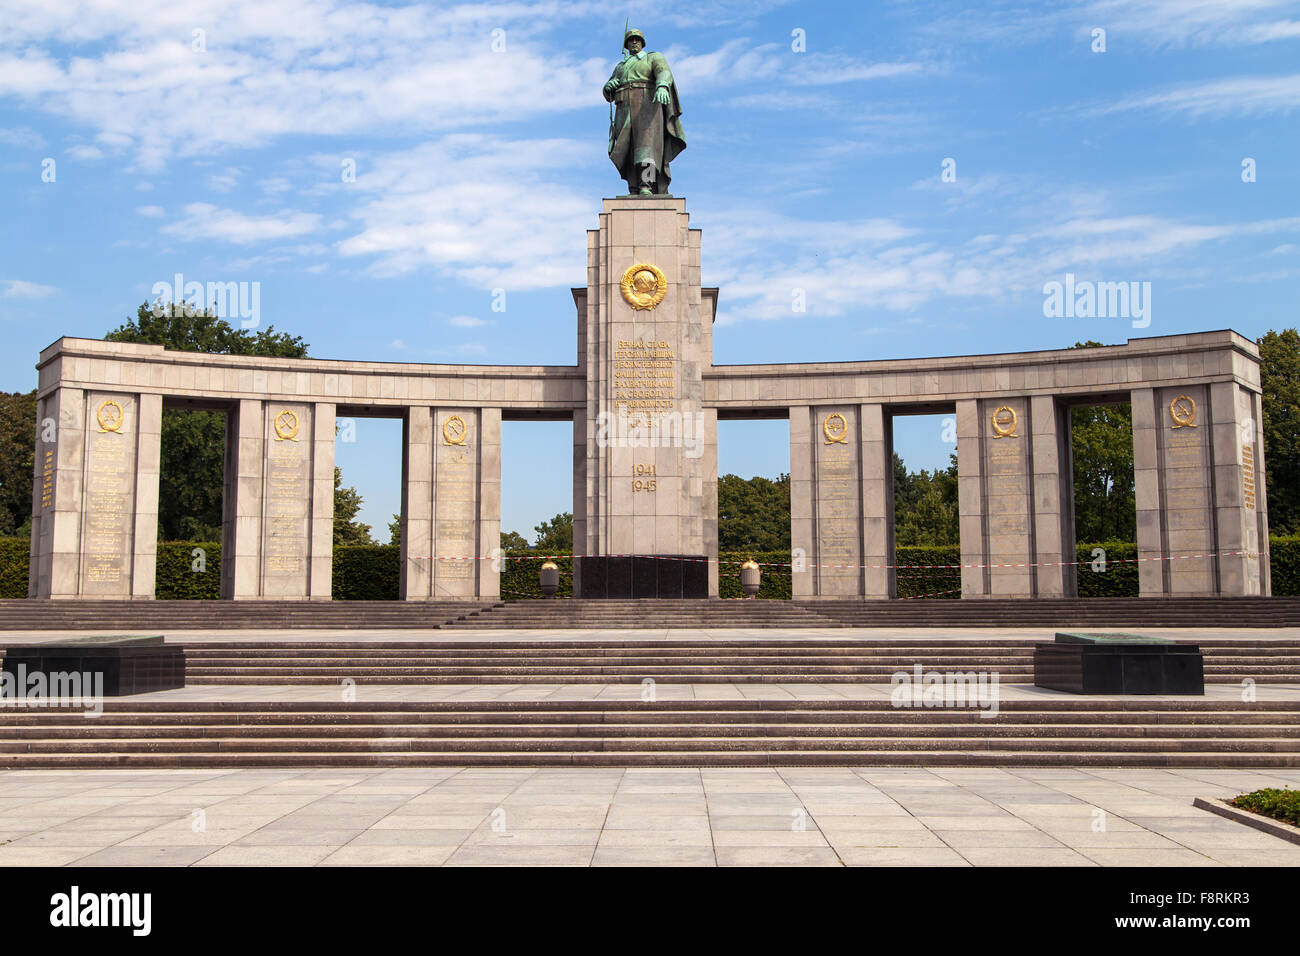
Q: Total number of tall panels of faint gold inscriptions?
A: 6